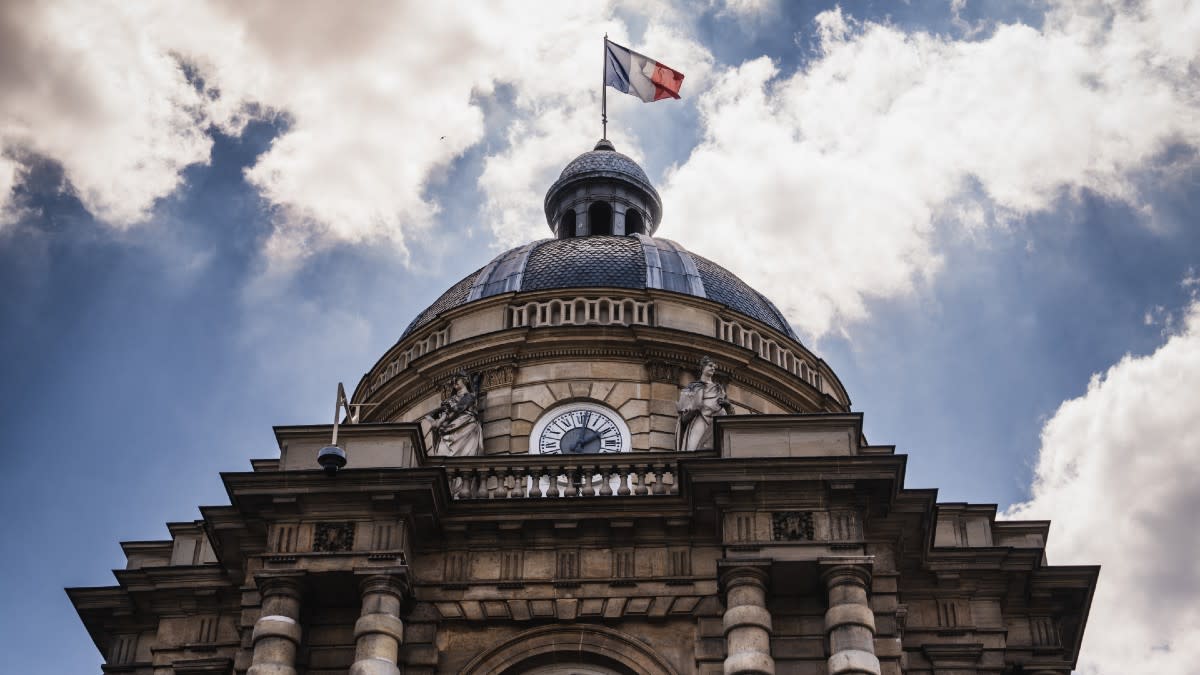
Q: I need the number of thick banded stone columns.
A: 4